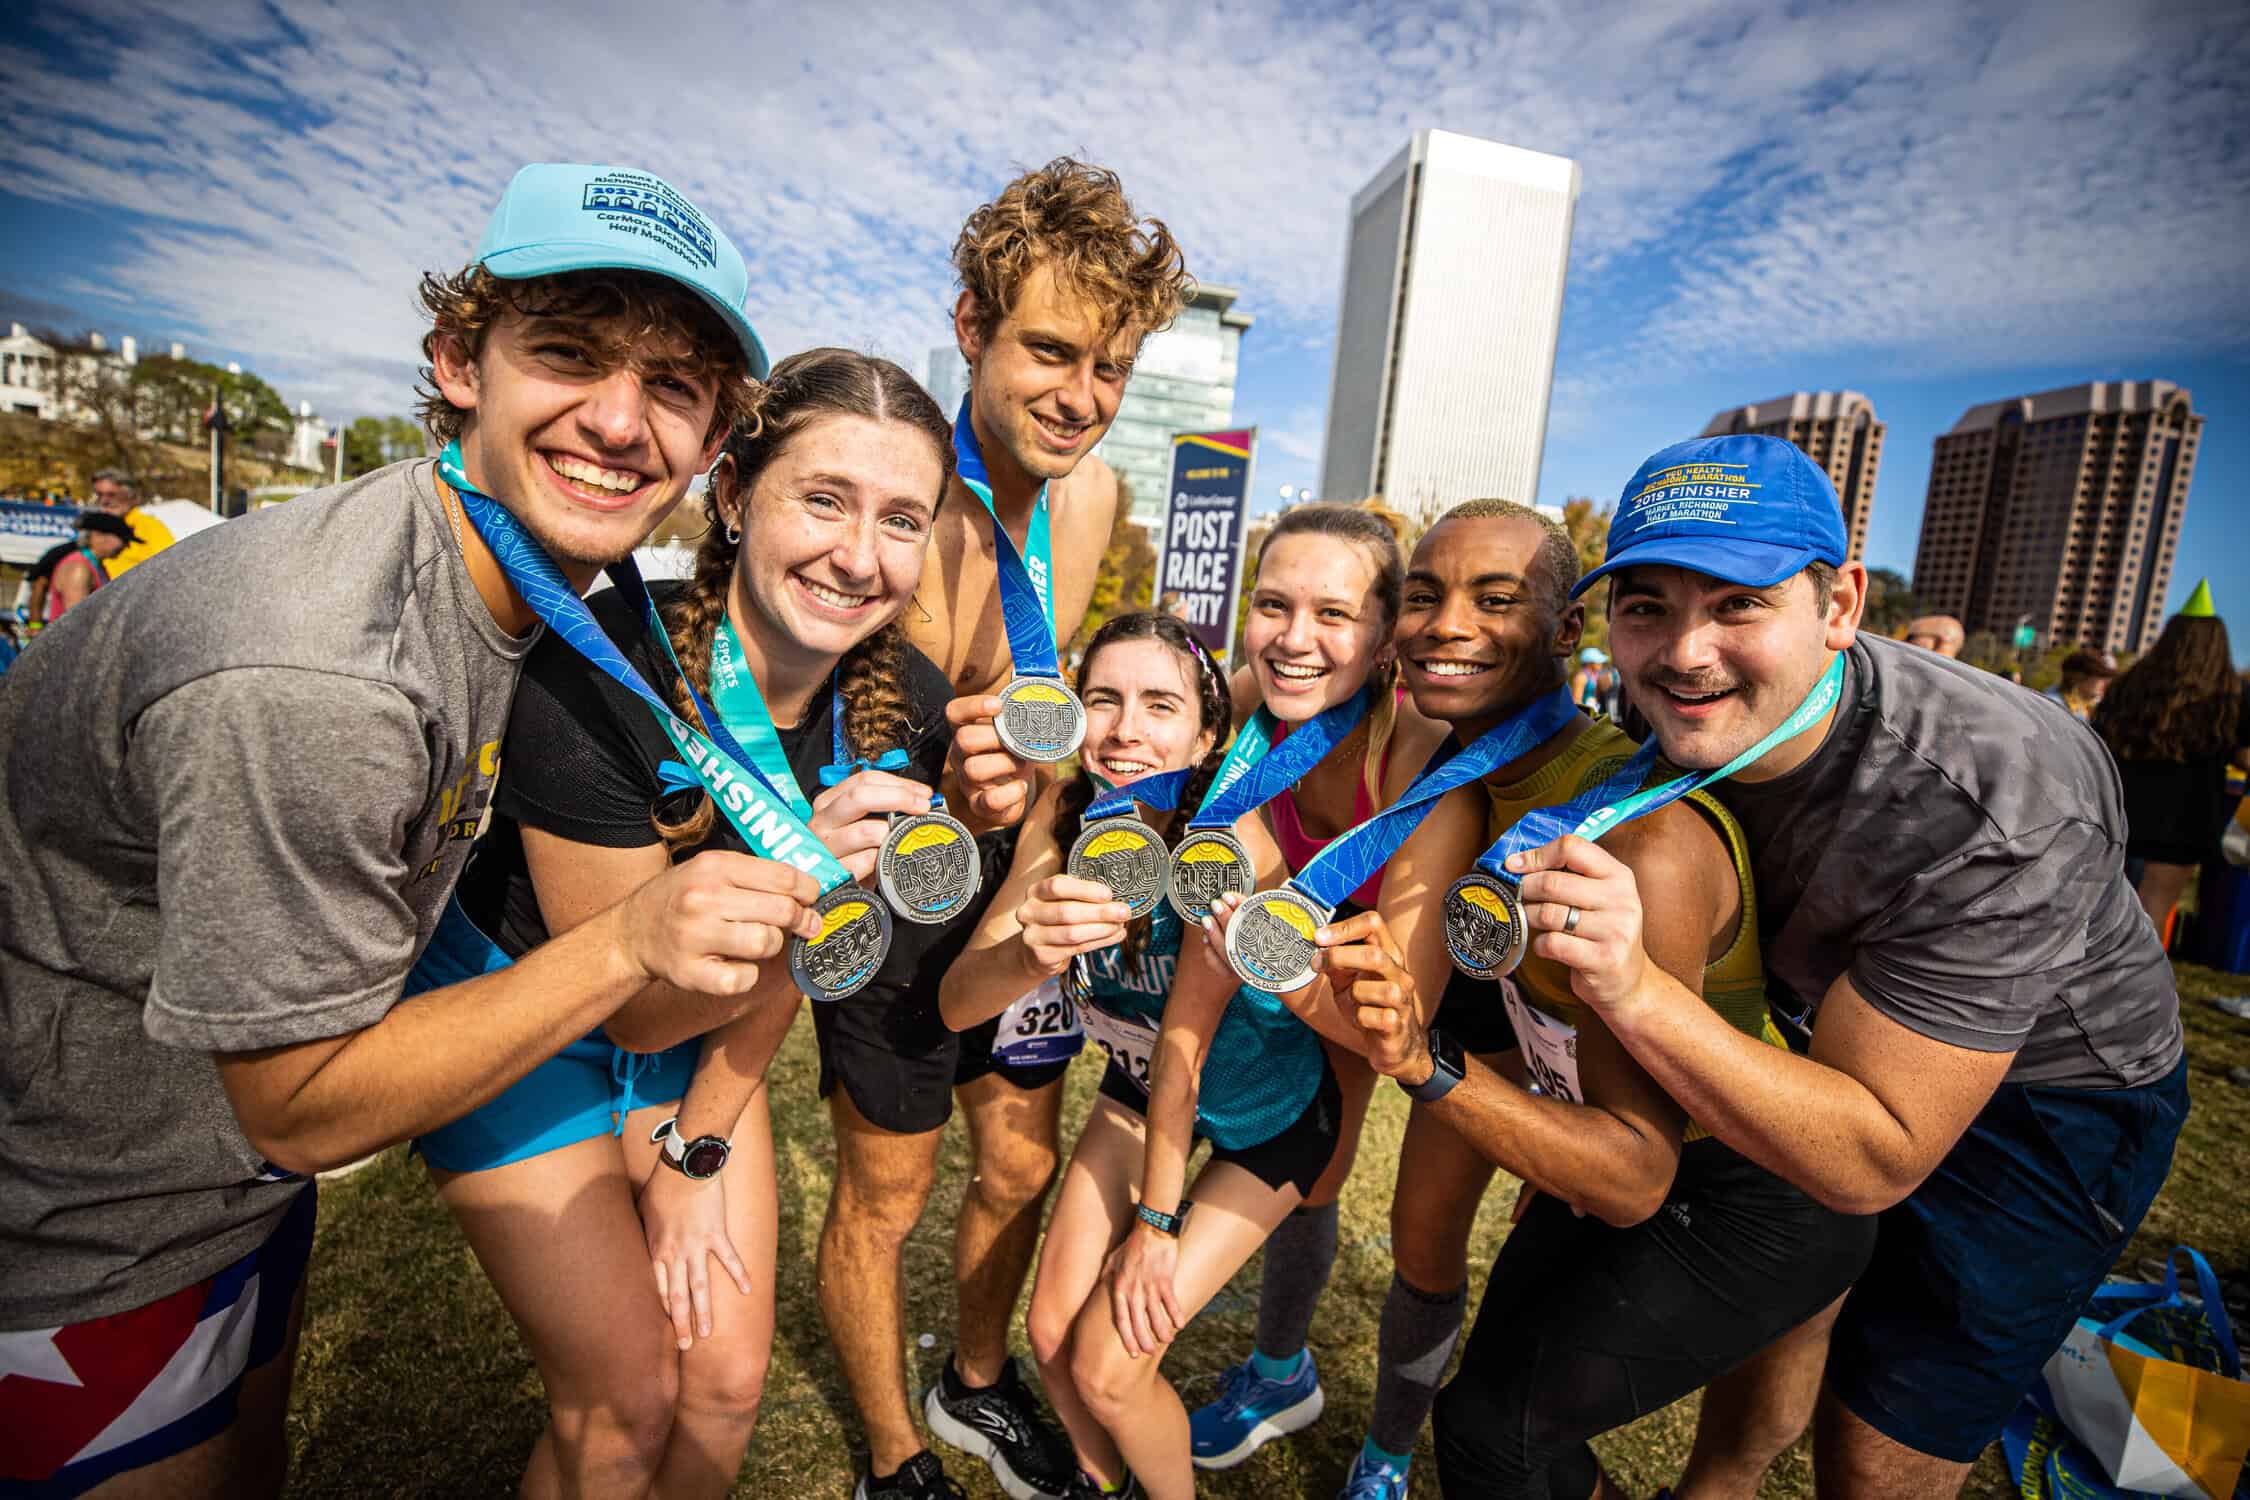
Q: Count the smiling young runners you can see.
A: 7